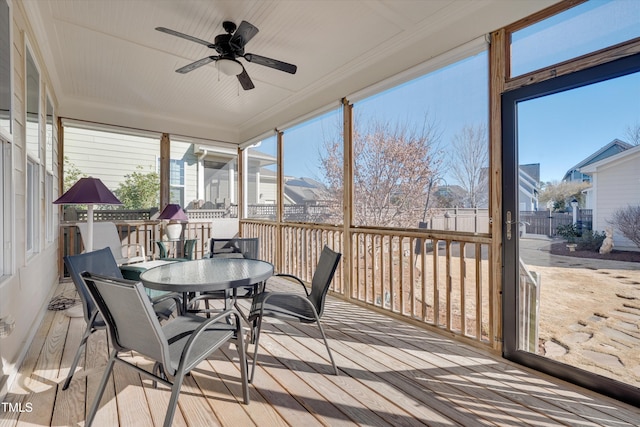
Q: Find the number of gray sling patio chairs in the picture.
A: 4